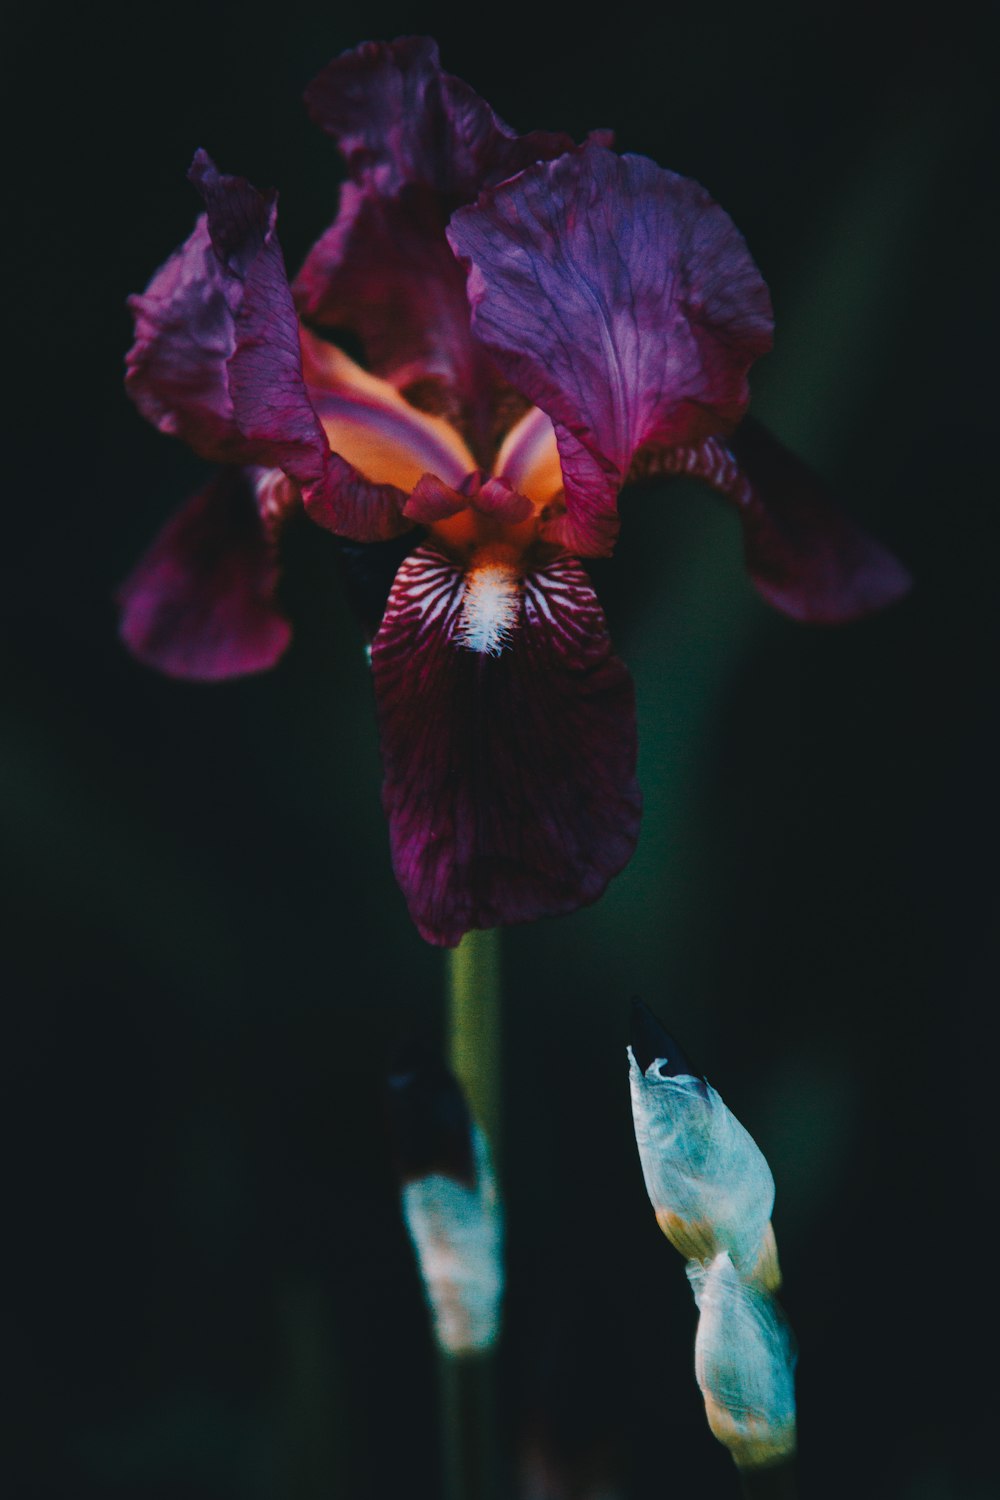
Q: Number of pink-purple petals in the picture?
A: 6